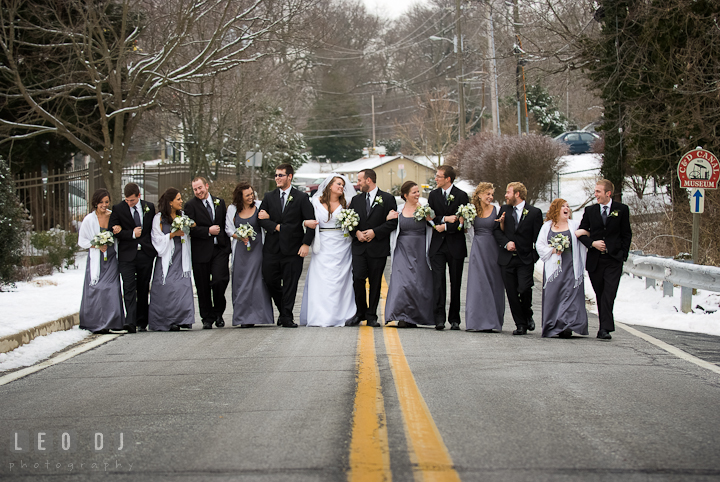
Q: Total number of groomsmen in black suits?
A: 6